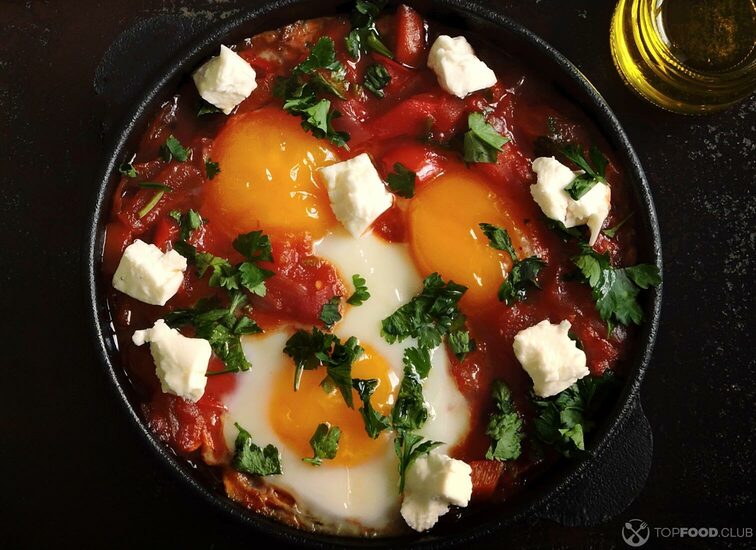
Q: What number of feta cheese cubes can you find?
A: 8